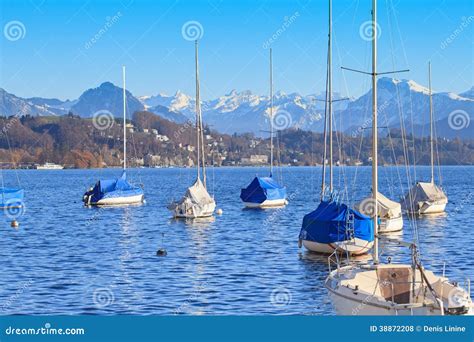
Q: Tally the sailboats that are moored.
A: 8